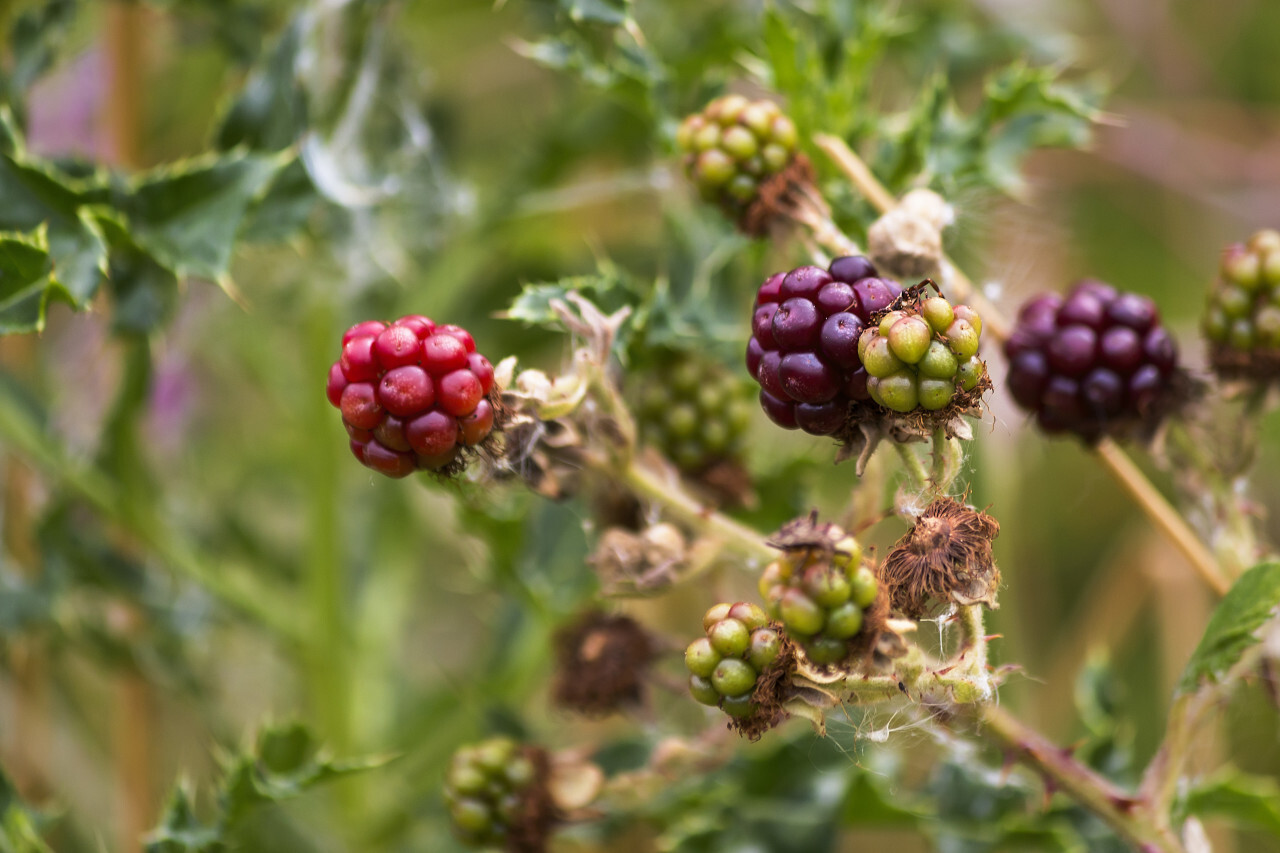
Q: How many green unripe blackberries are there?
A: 7